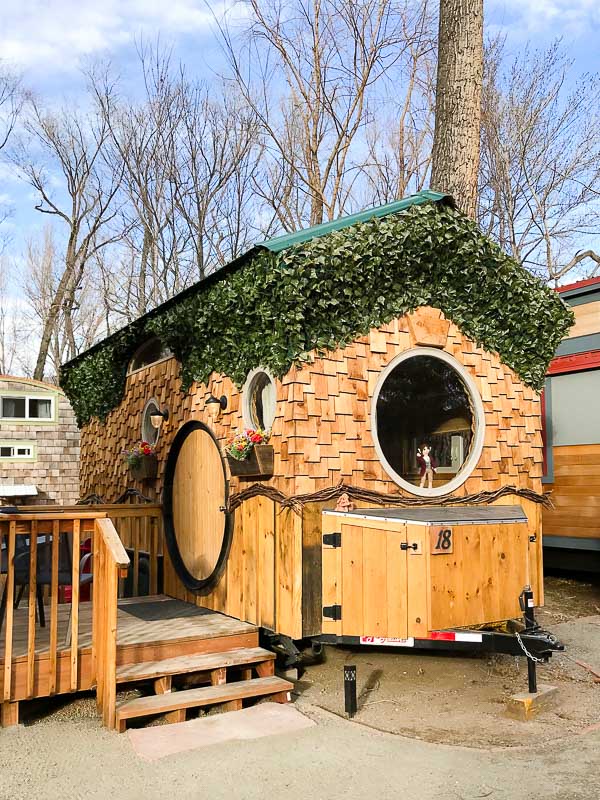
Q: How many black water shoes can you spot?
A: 0